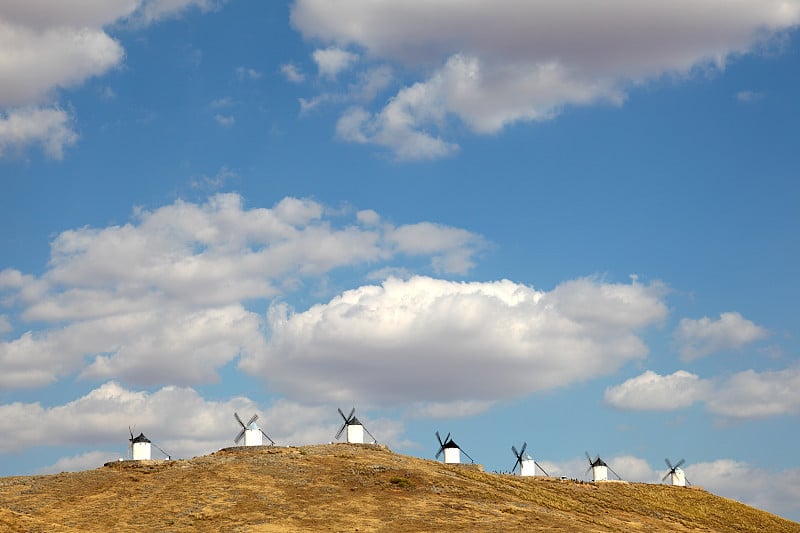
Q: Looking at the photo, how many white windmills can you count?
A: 7